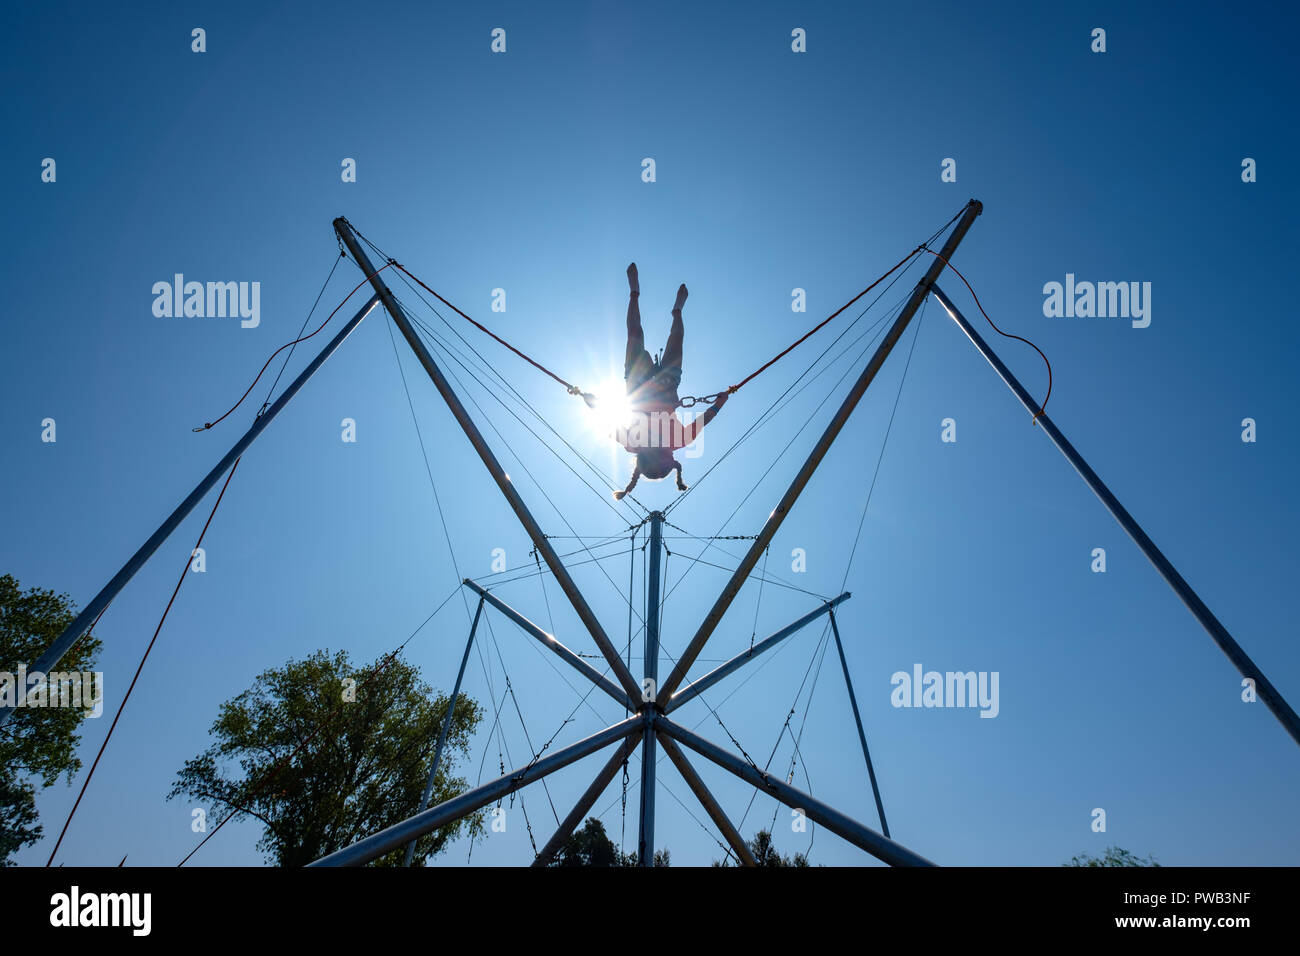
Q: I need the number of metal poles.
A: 13